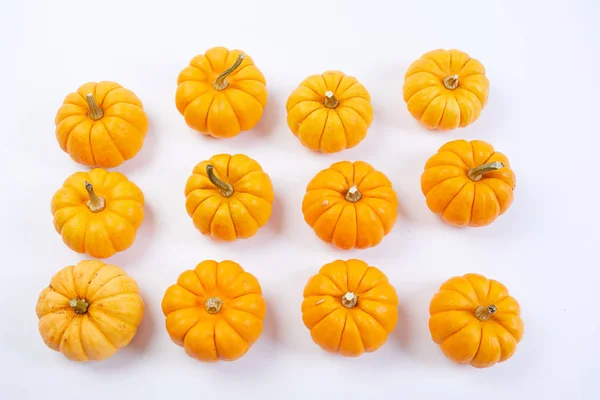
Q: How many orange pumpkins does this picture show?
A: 12